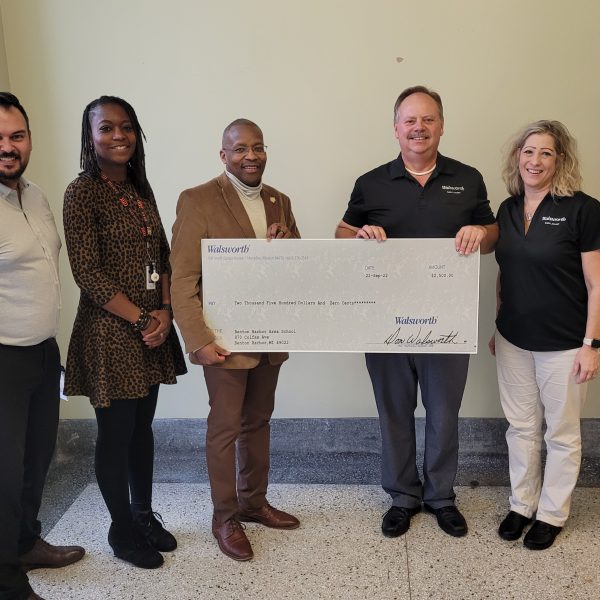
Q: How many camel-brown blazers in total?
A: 1